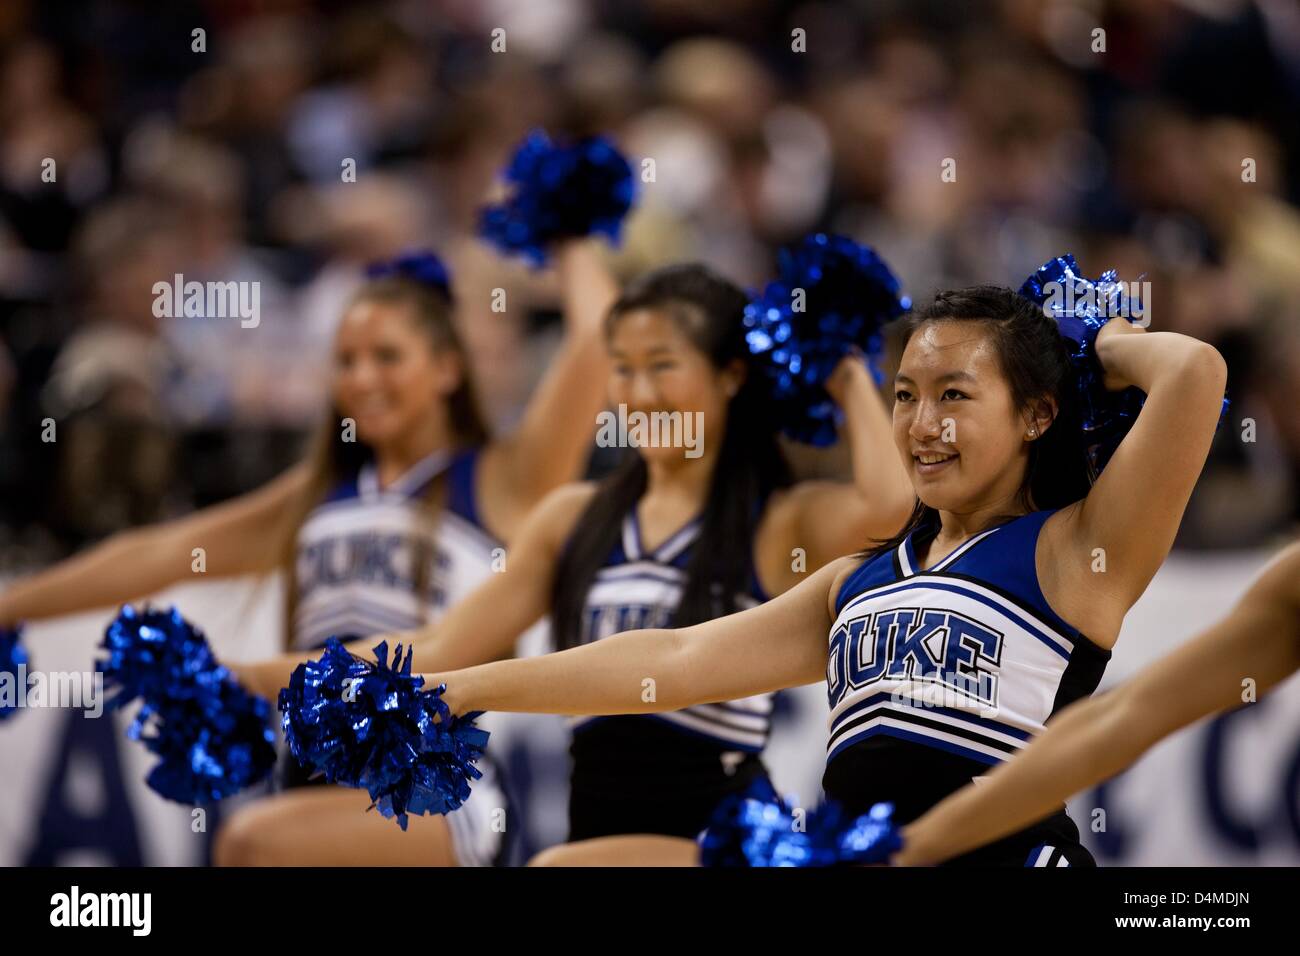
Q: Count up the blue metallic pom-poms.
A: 7